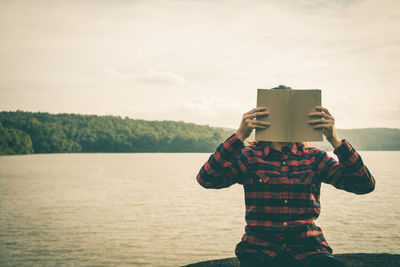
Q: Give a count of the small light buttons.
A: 4